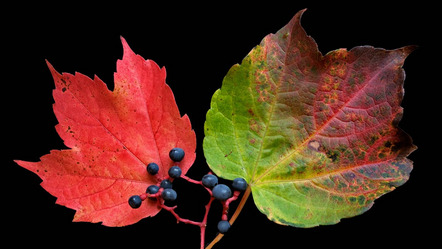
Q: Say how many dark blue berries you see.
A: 11